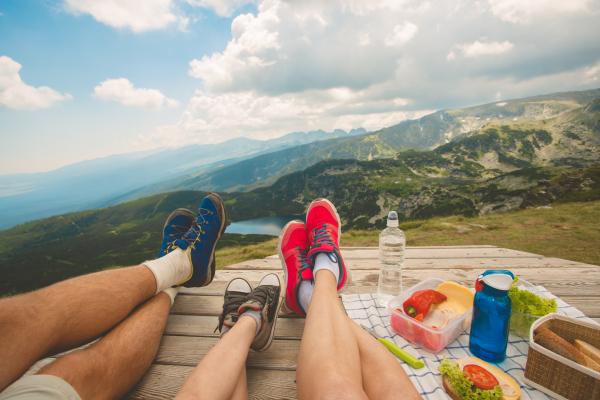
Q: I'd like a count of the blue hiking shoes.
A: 2